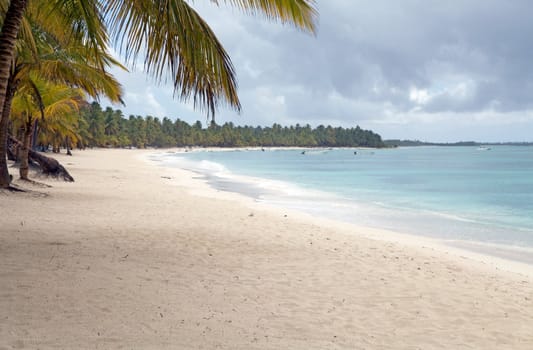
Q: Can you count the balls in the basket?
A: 0